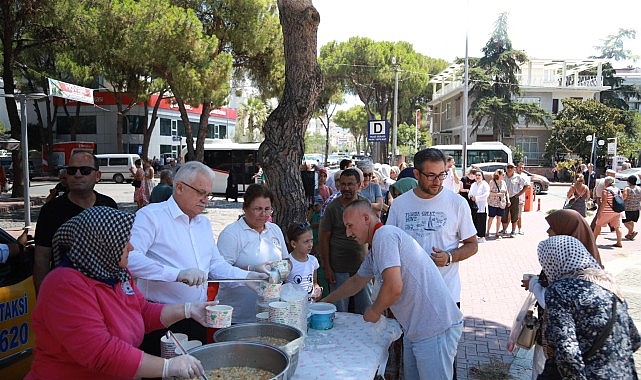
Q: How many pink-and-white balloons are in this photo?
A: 0